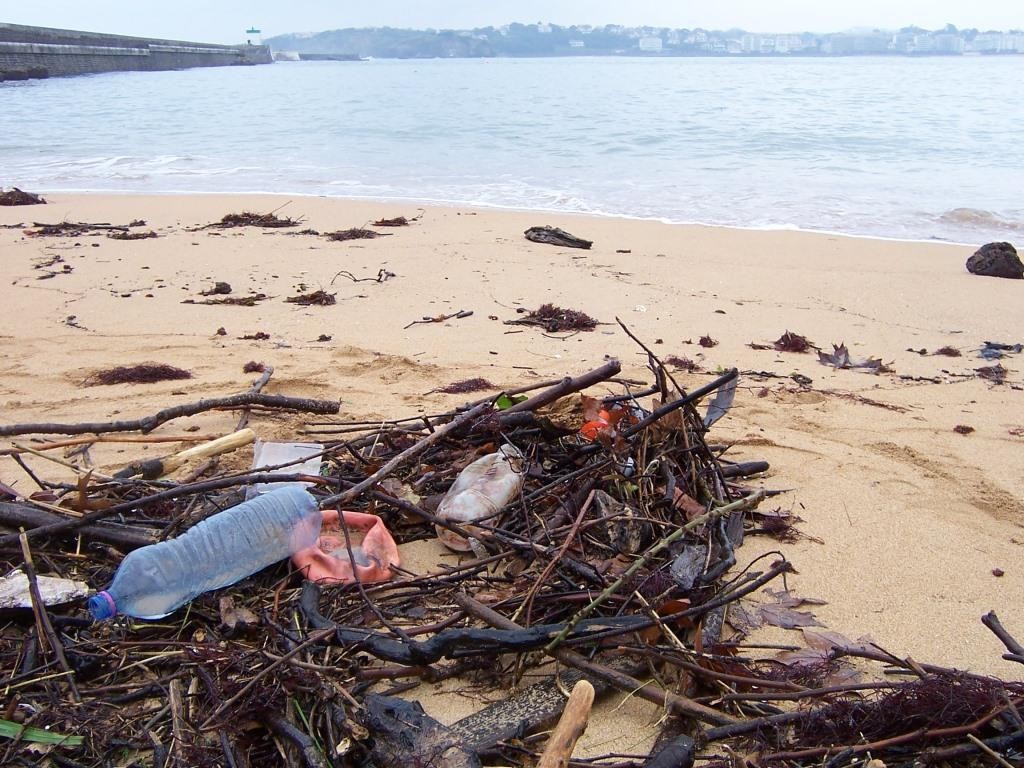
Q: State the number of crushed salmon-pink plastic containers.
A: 1